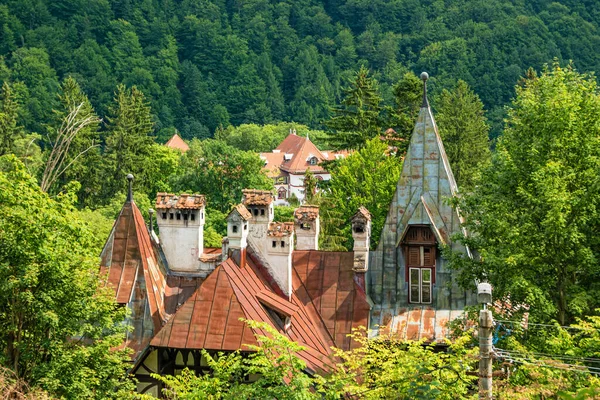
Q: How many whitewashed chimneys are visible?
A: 6